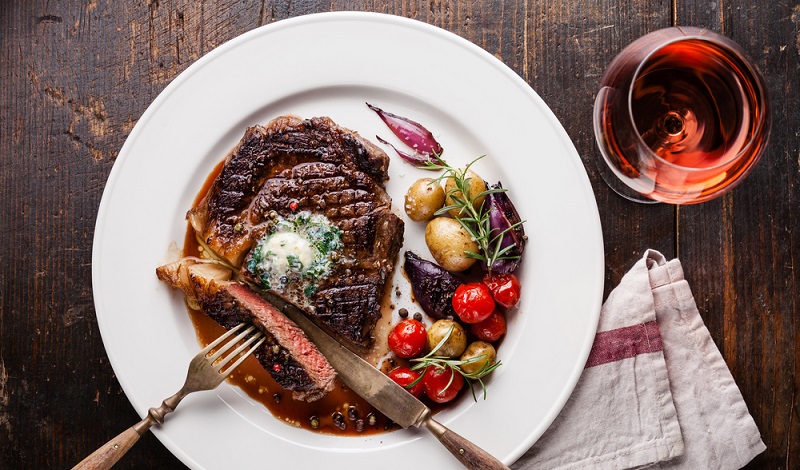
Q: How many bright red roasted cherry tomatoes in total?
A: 6